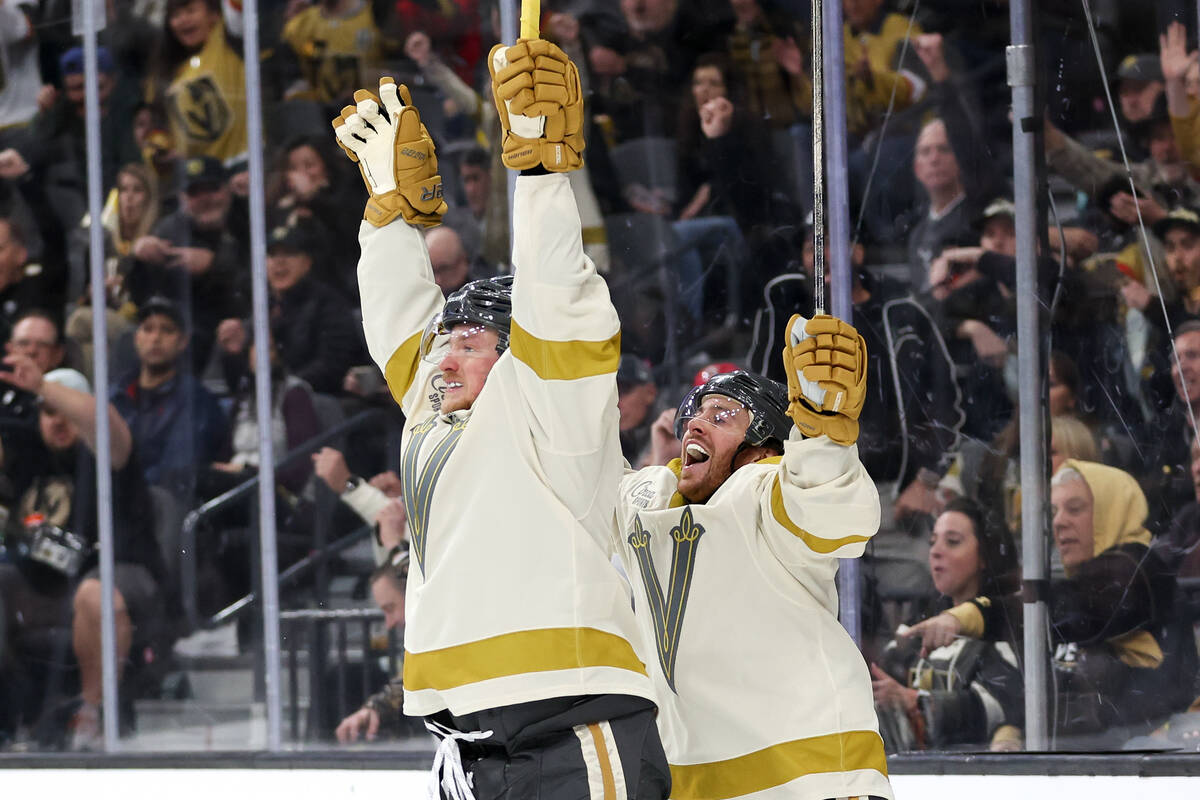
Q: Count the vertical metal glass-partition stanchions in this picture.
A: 5